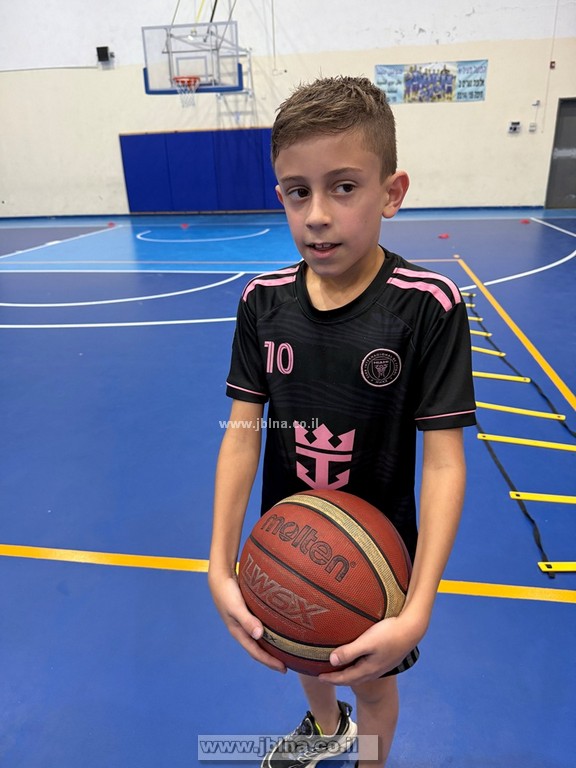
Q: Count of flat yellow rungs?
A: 10